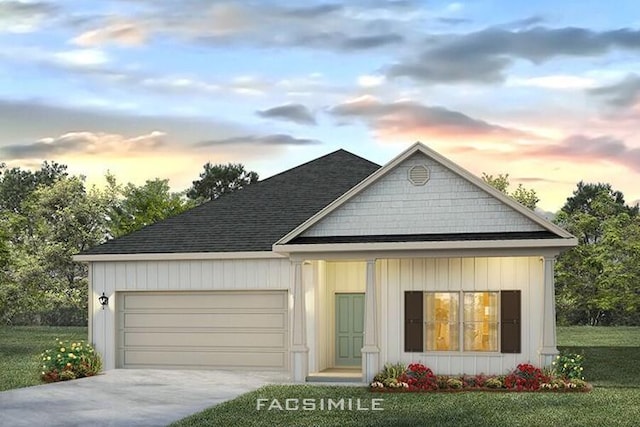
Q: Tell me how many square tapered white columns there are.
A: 3